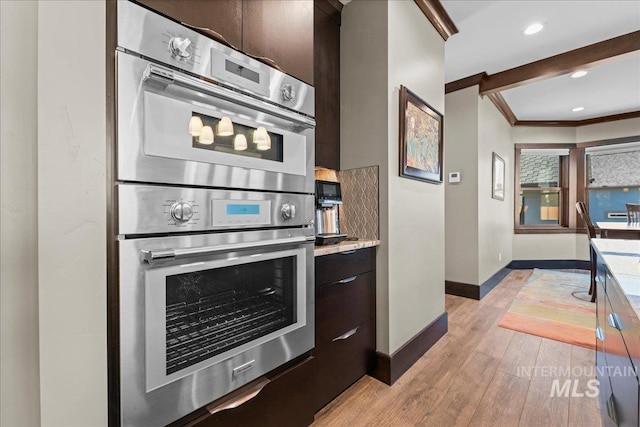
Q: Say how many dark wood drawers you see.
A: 4